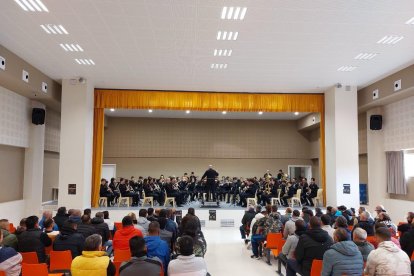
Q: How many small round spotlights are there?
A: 6